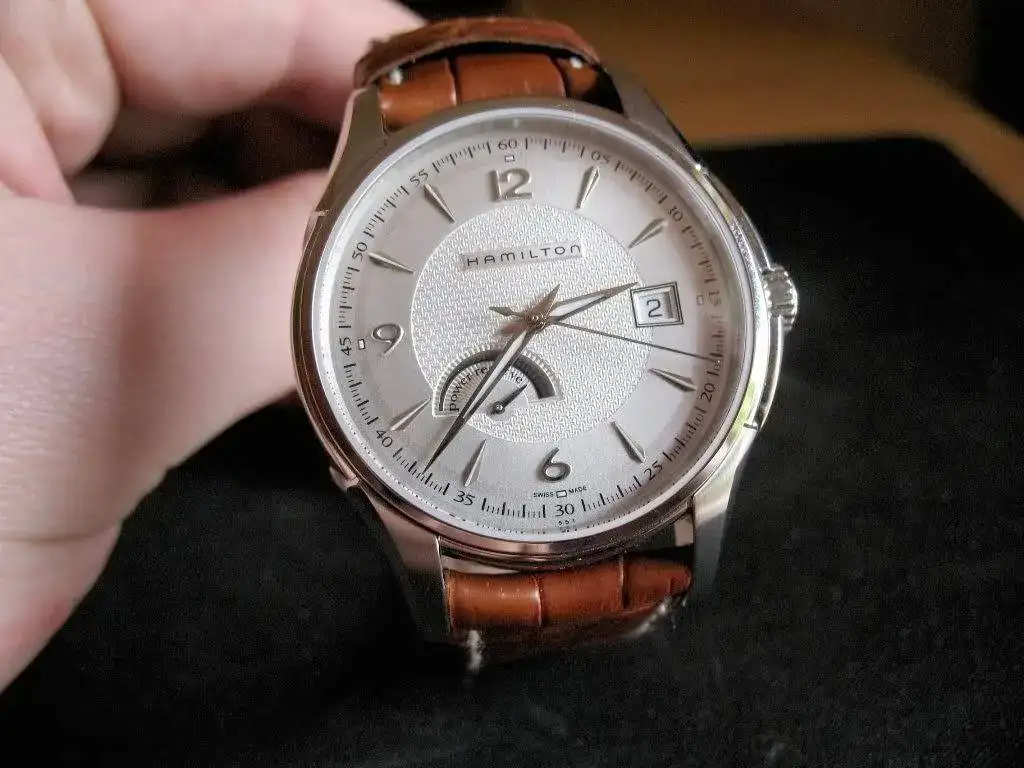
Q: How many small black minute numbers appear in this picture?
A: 12